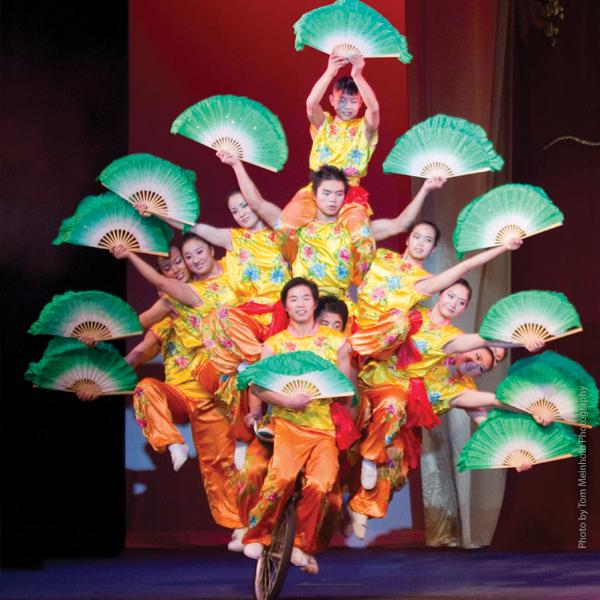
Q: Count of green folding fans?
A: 12